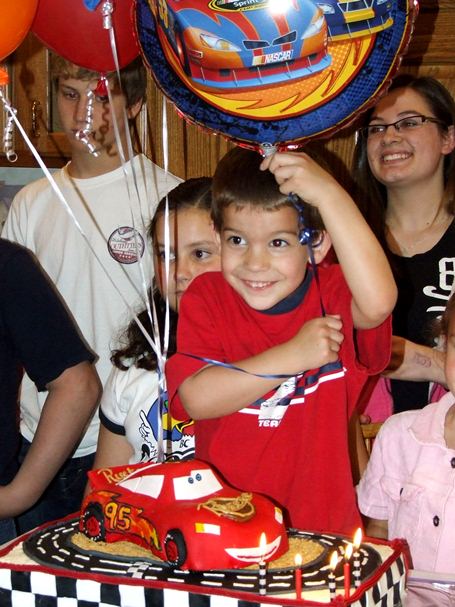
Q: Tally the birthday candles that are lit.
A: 5